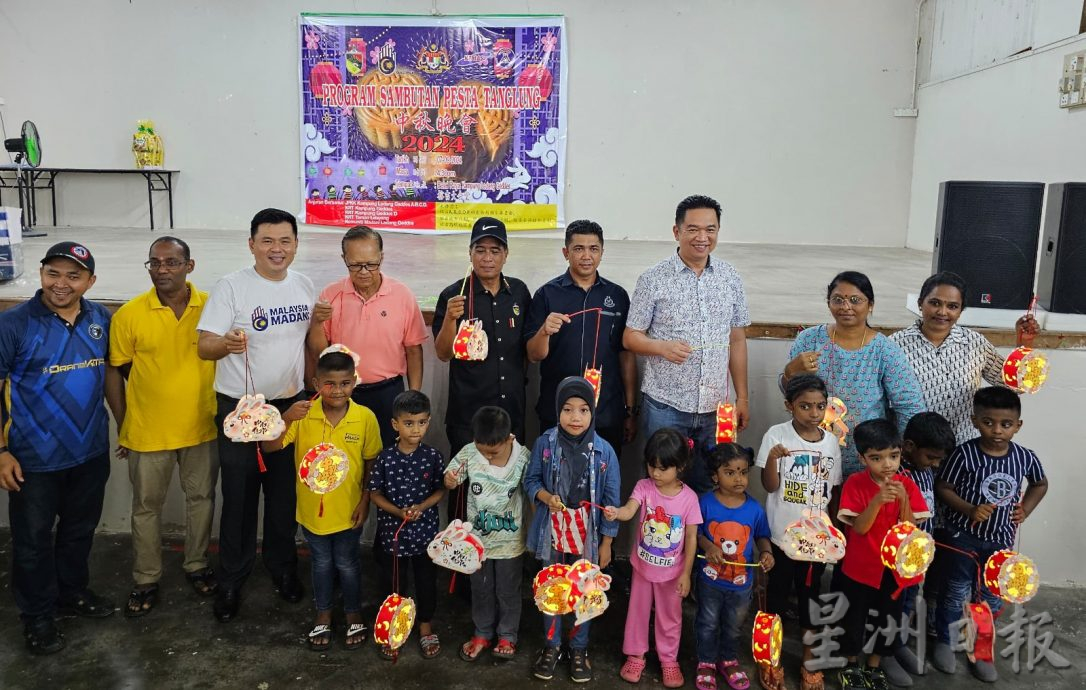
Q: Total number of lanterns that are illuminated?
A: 15